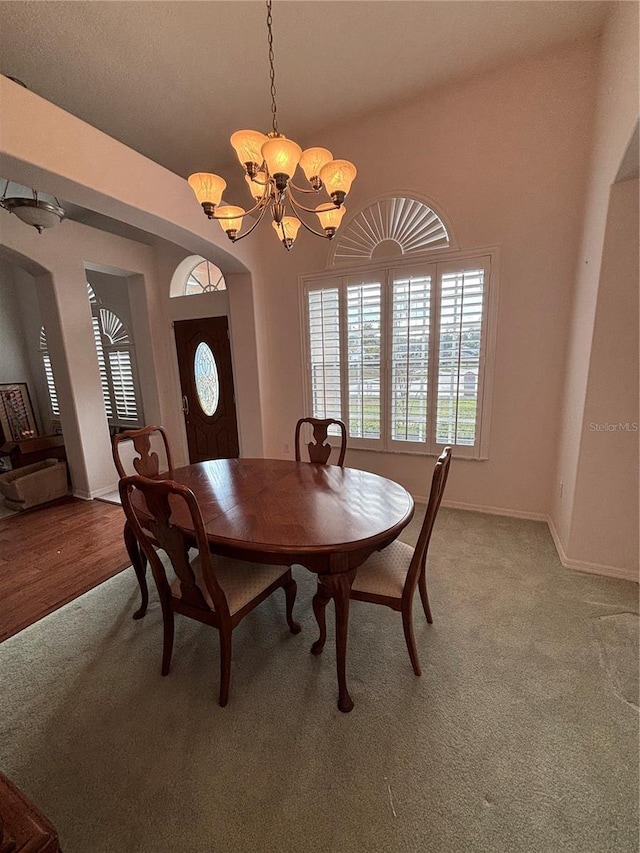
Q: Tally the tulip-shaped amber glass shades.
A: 9